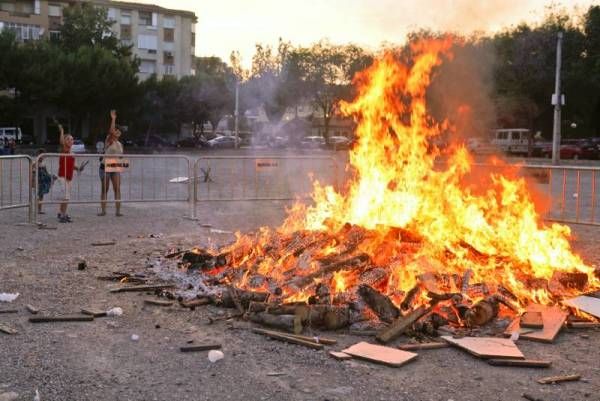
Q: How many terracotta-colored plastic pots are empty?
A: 0